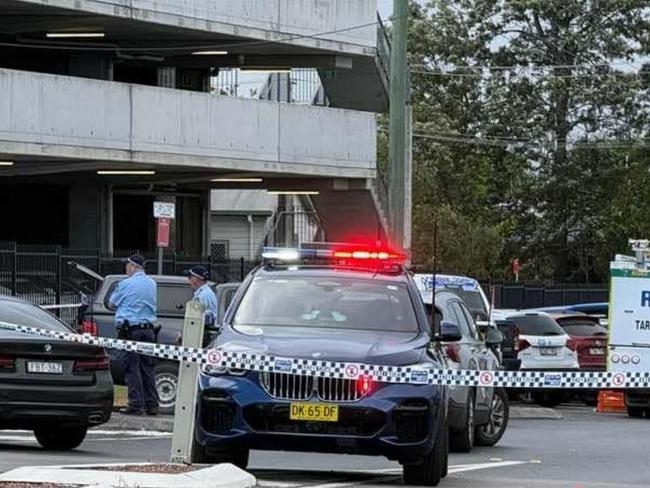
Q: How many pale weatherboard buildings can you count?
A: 1